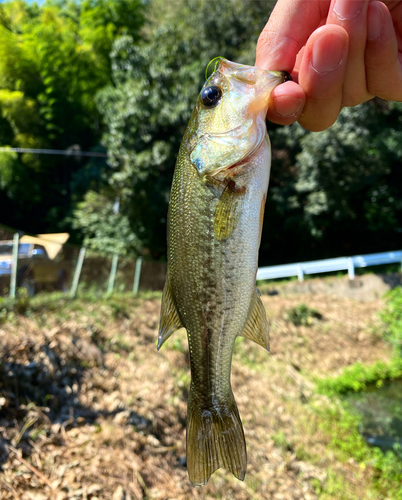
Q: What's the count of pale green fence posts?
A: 4